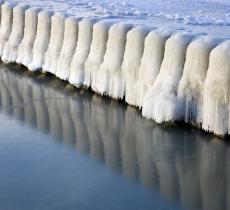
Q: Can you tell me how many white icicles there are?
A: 14